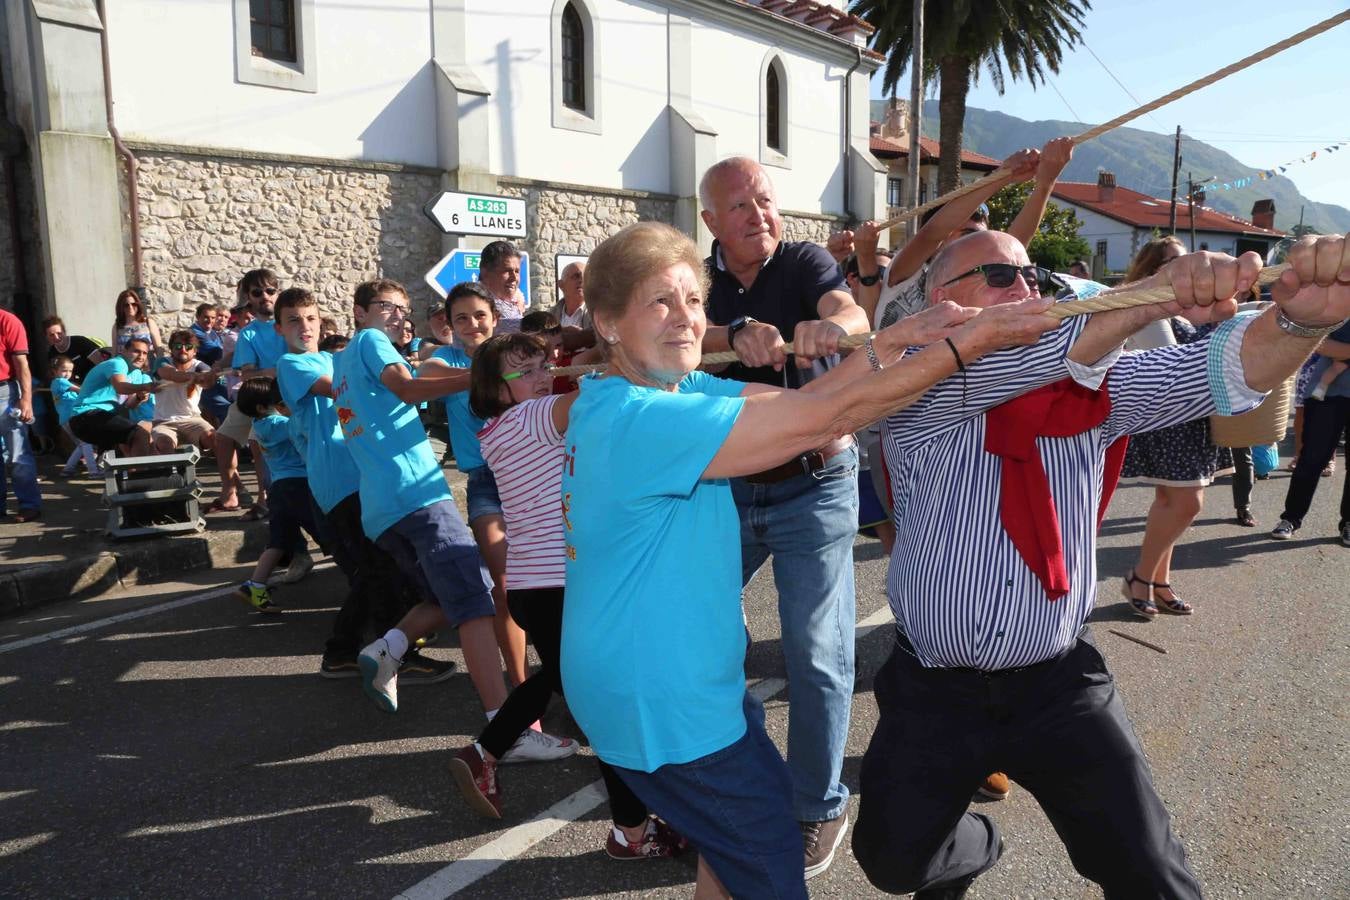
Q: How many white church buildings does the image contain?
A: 1